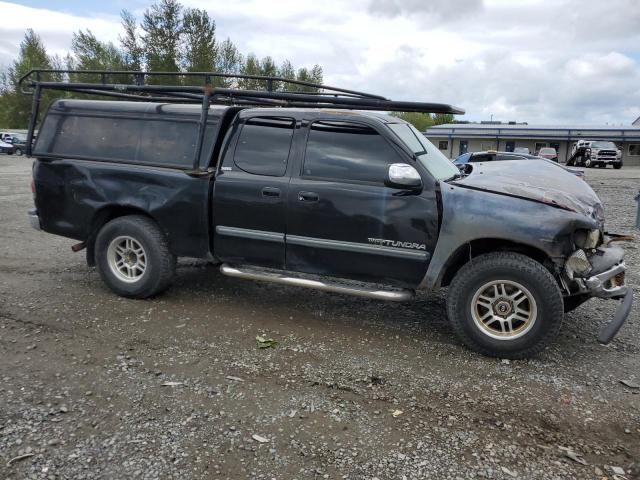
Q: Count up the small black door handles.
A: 2